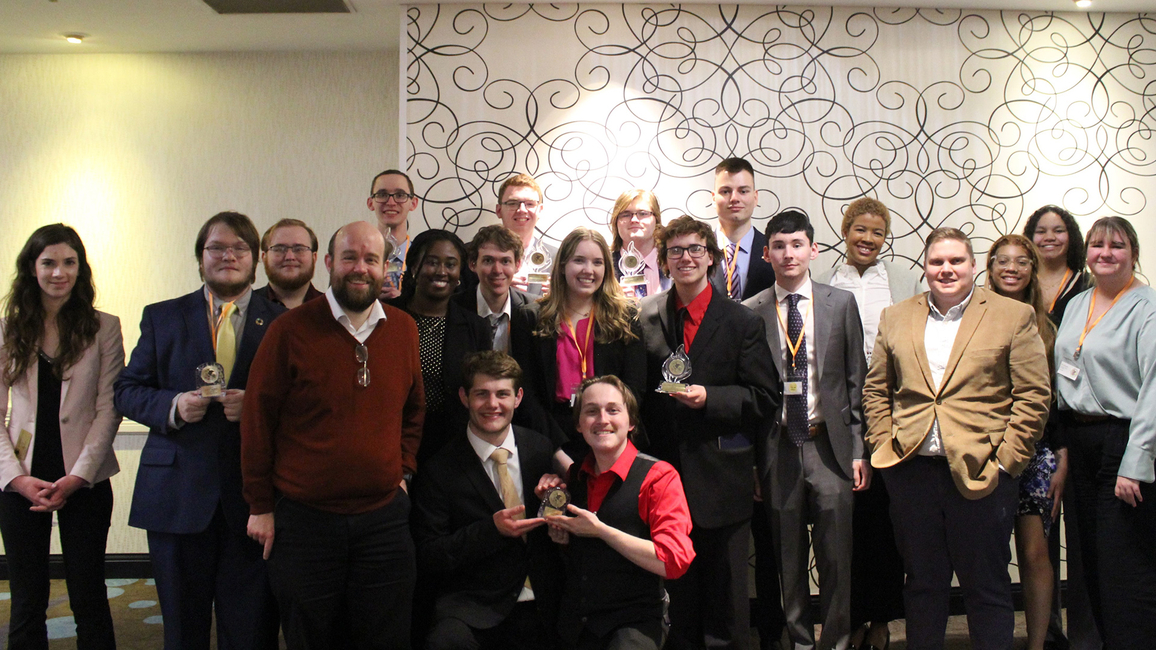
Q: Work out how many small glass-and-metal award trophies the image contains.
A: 6